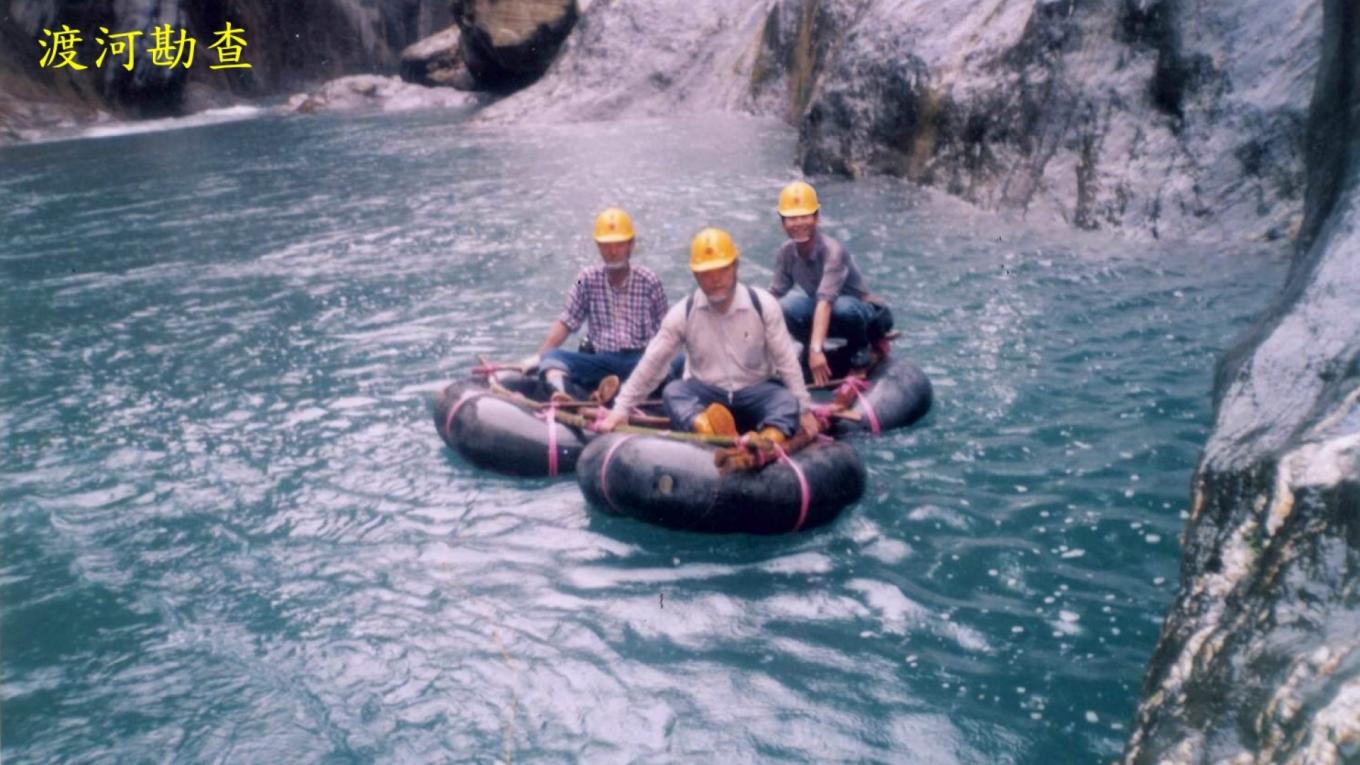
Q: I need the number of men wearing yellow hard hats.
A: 3